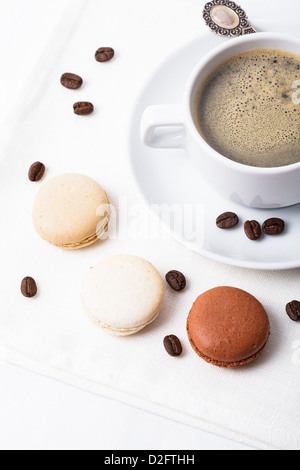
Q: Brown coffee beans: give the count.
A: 11